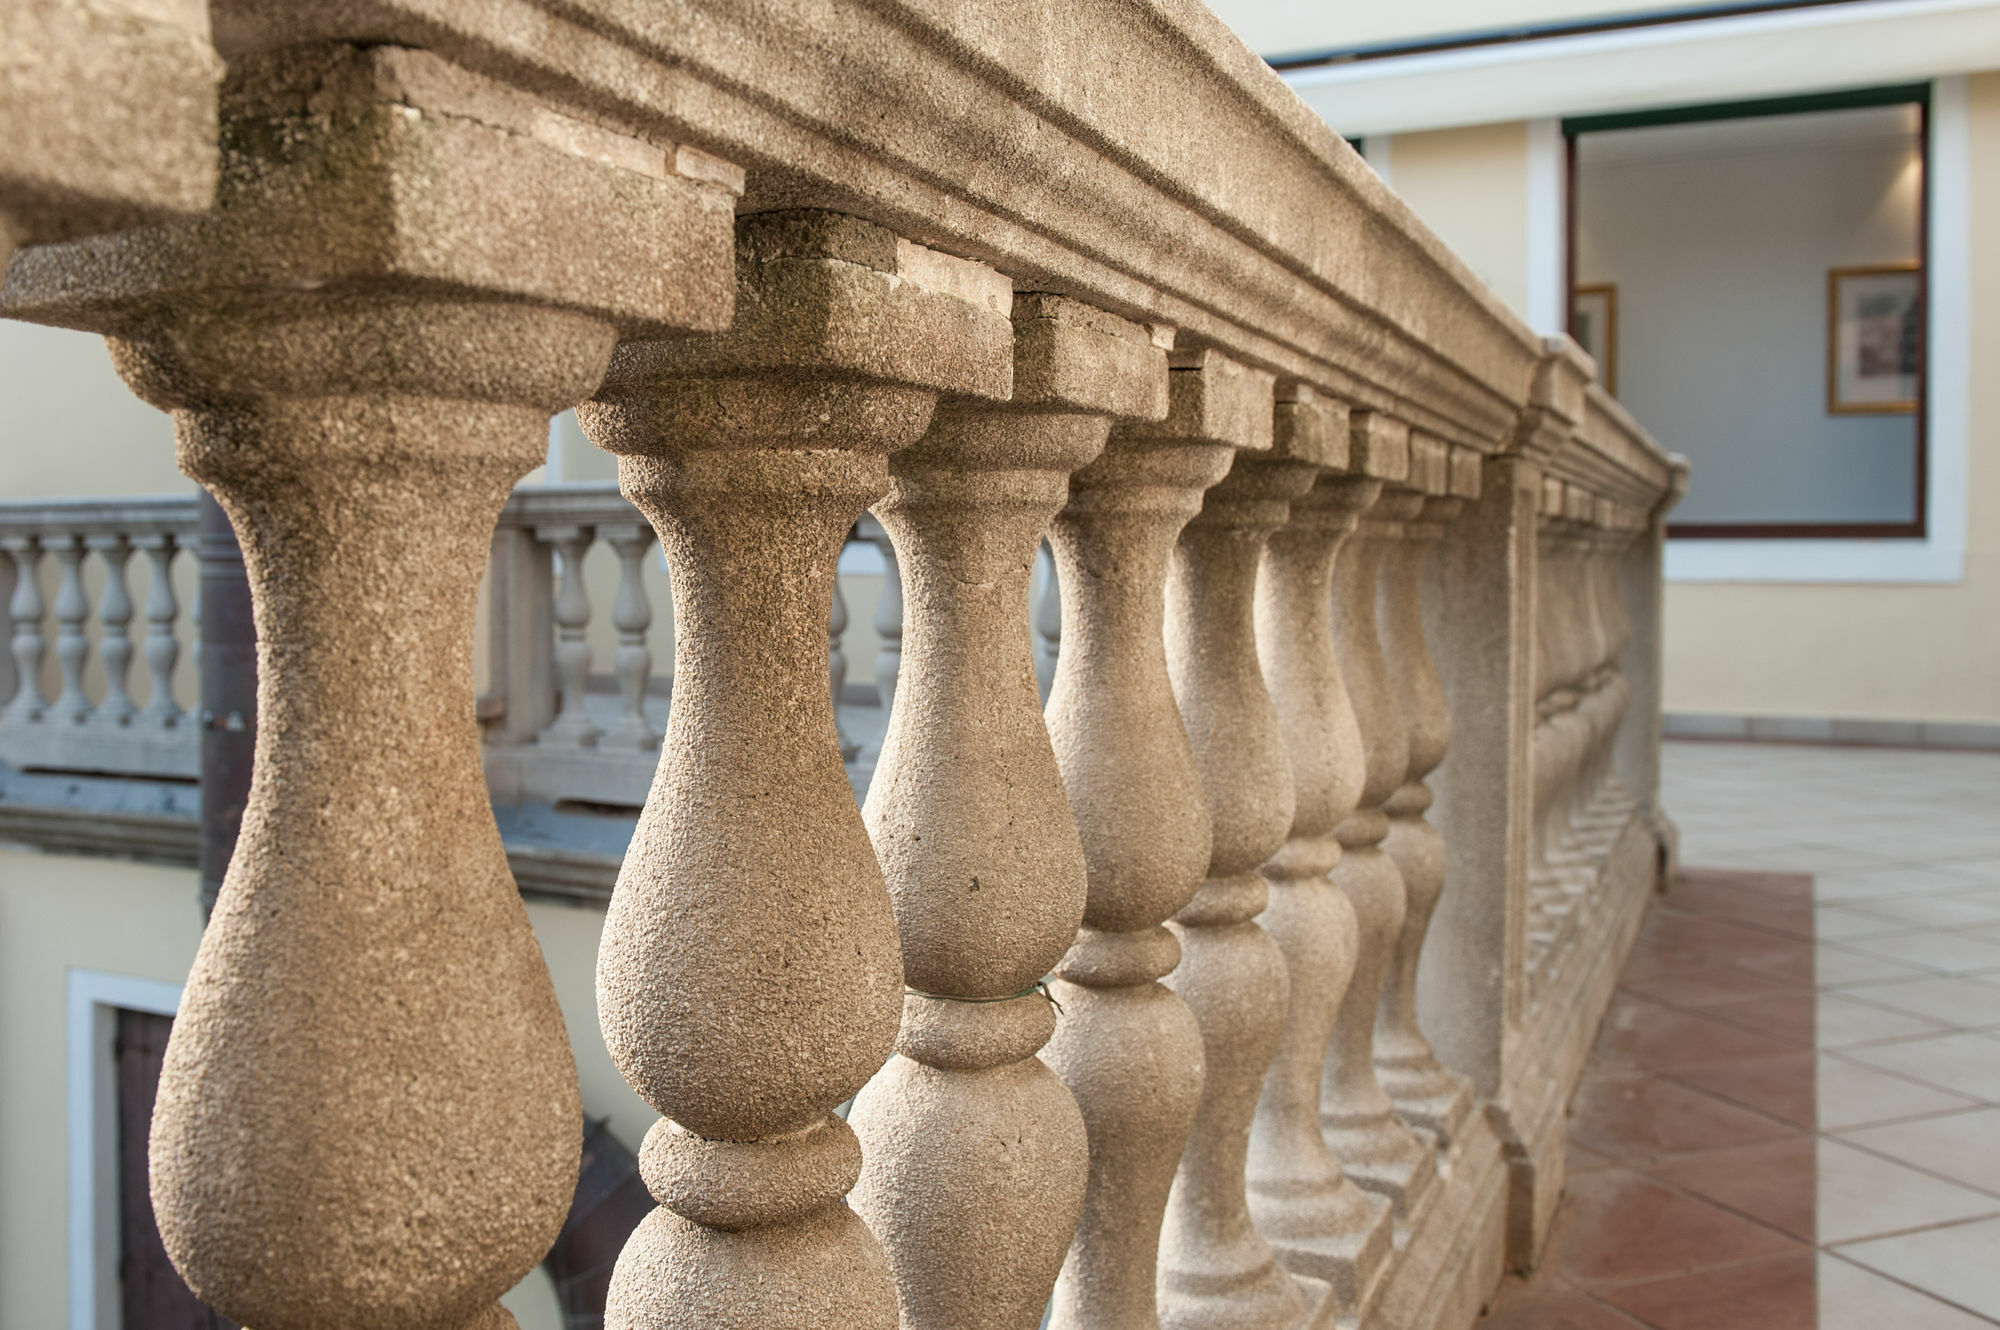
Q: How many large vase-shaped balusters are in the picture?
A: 8